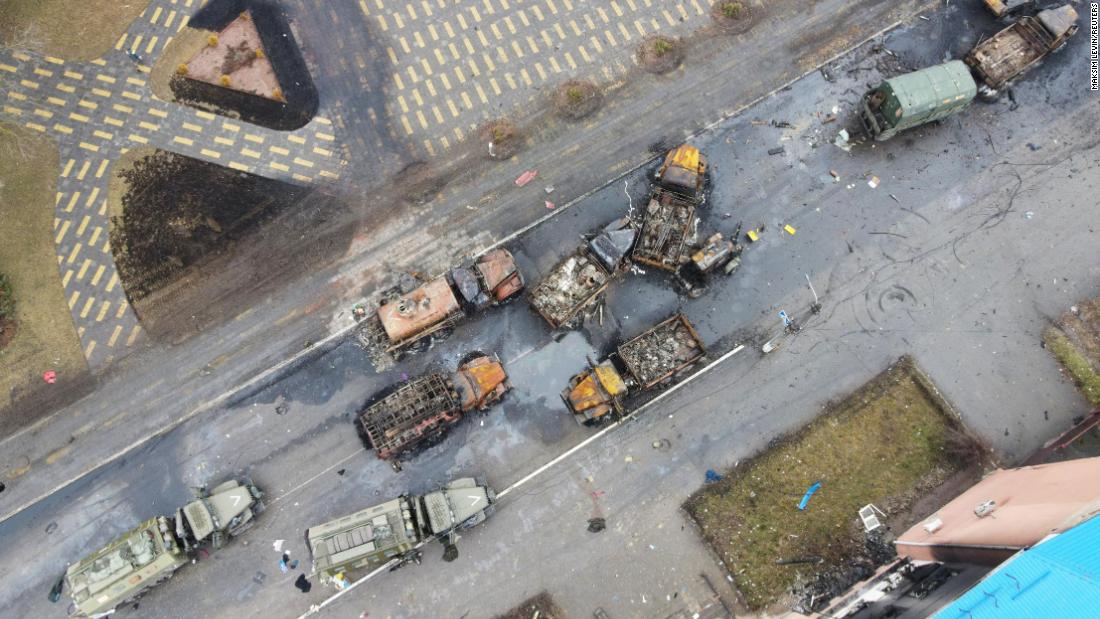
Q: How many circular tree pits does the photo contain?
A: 4